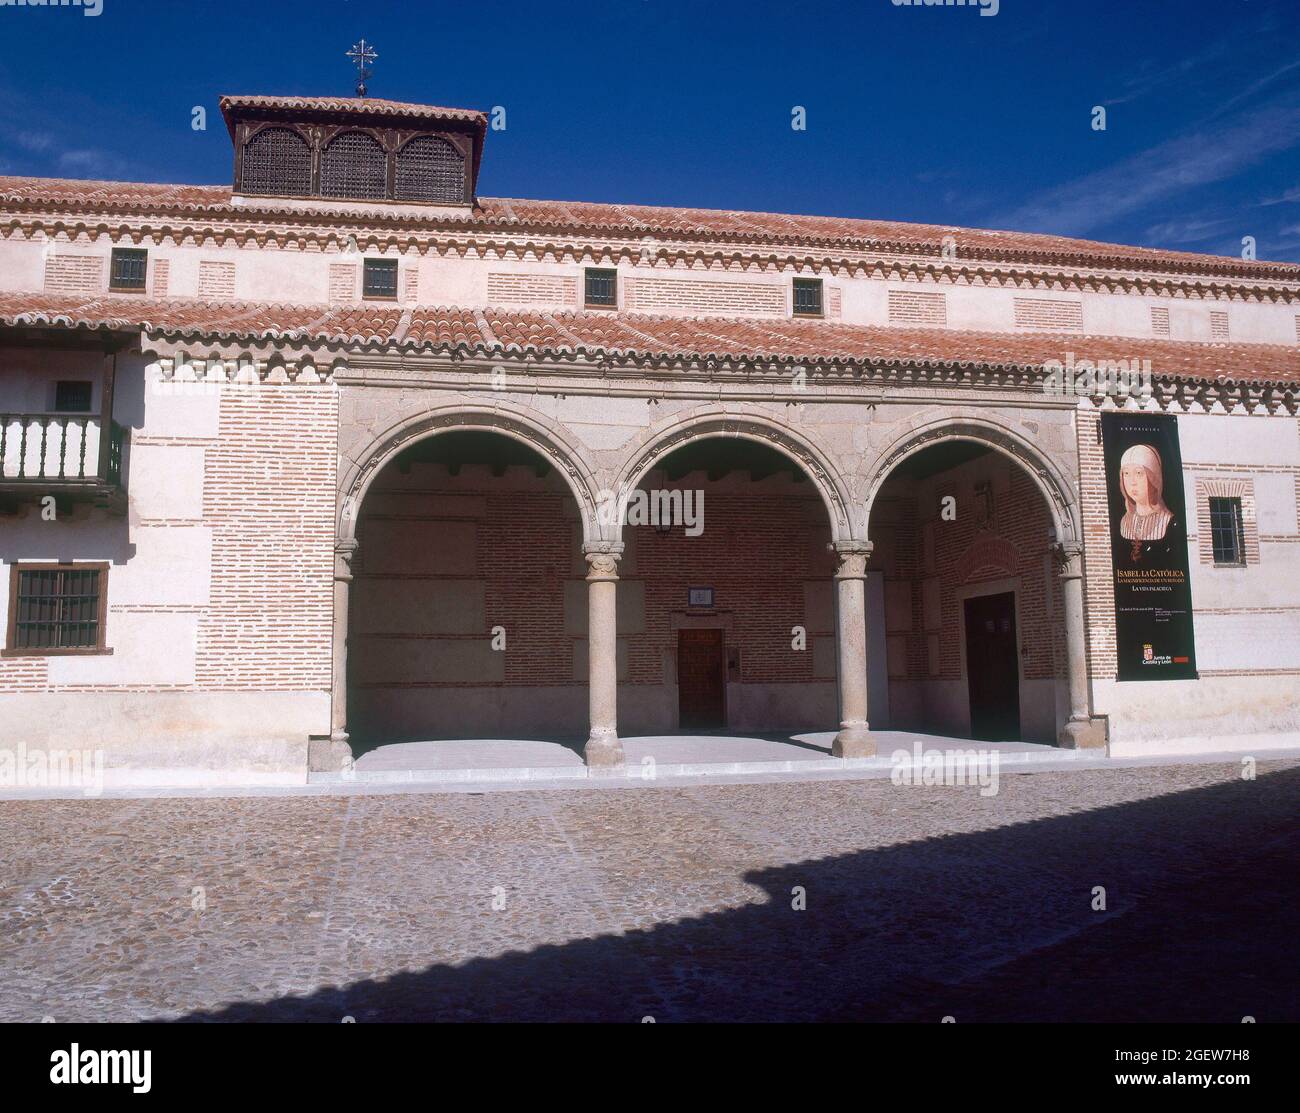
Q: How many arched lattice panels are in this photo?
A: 3